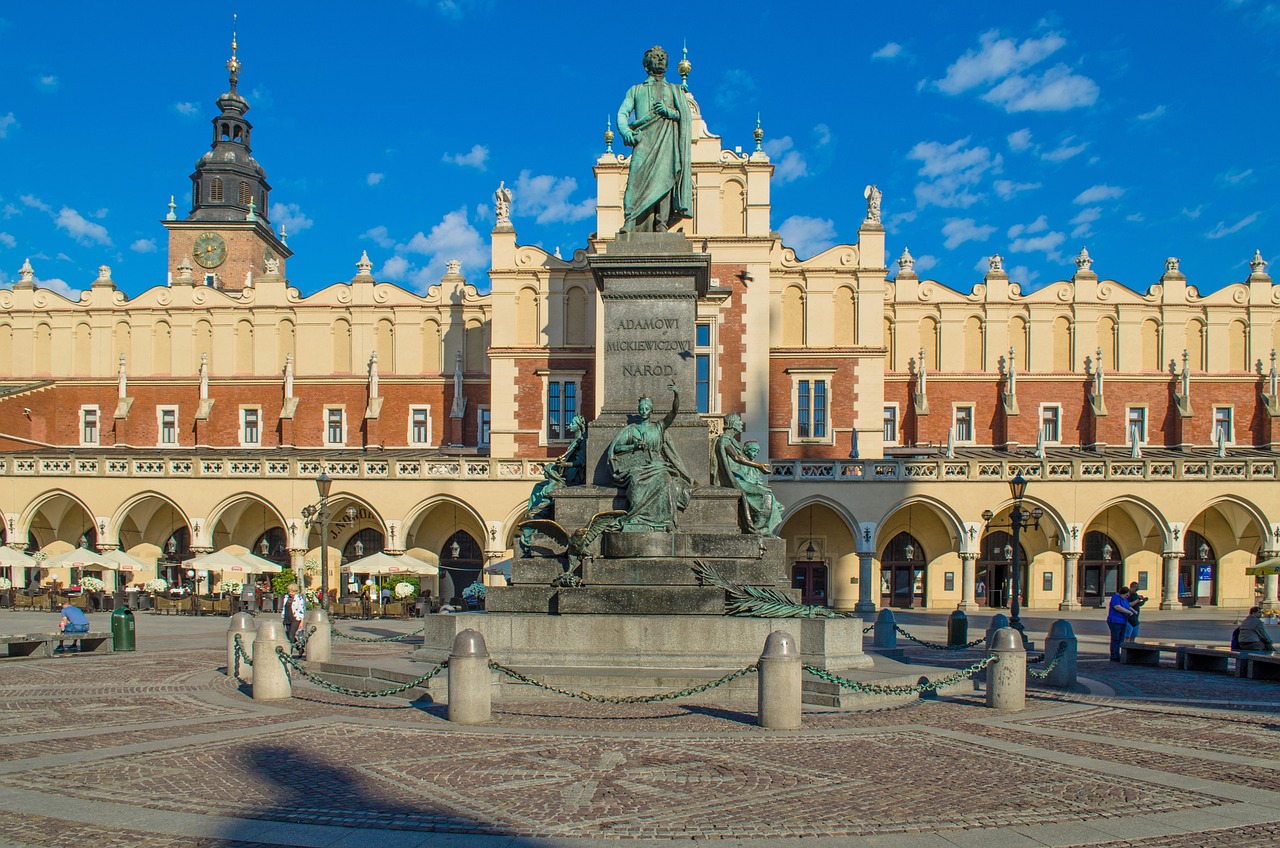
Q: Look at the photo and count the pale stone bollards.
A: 9